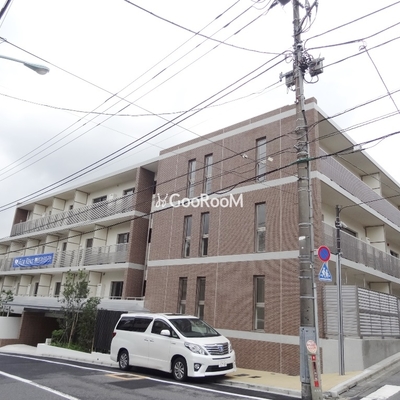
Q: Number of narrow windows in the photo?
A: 9